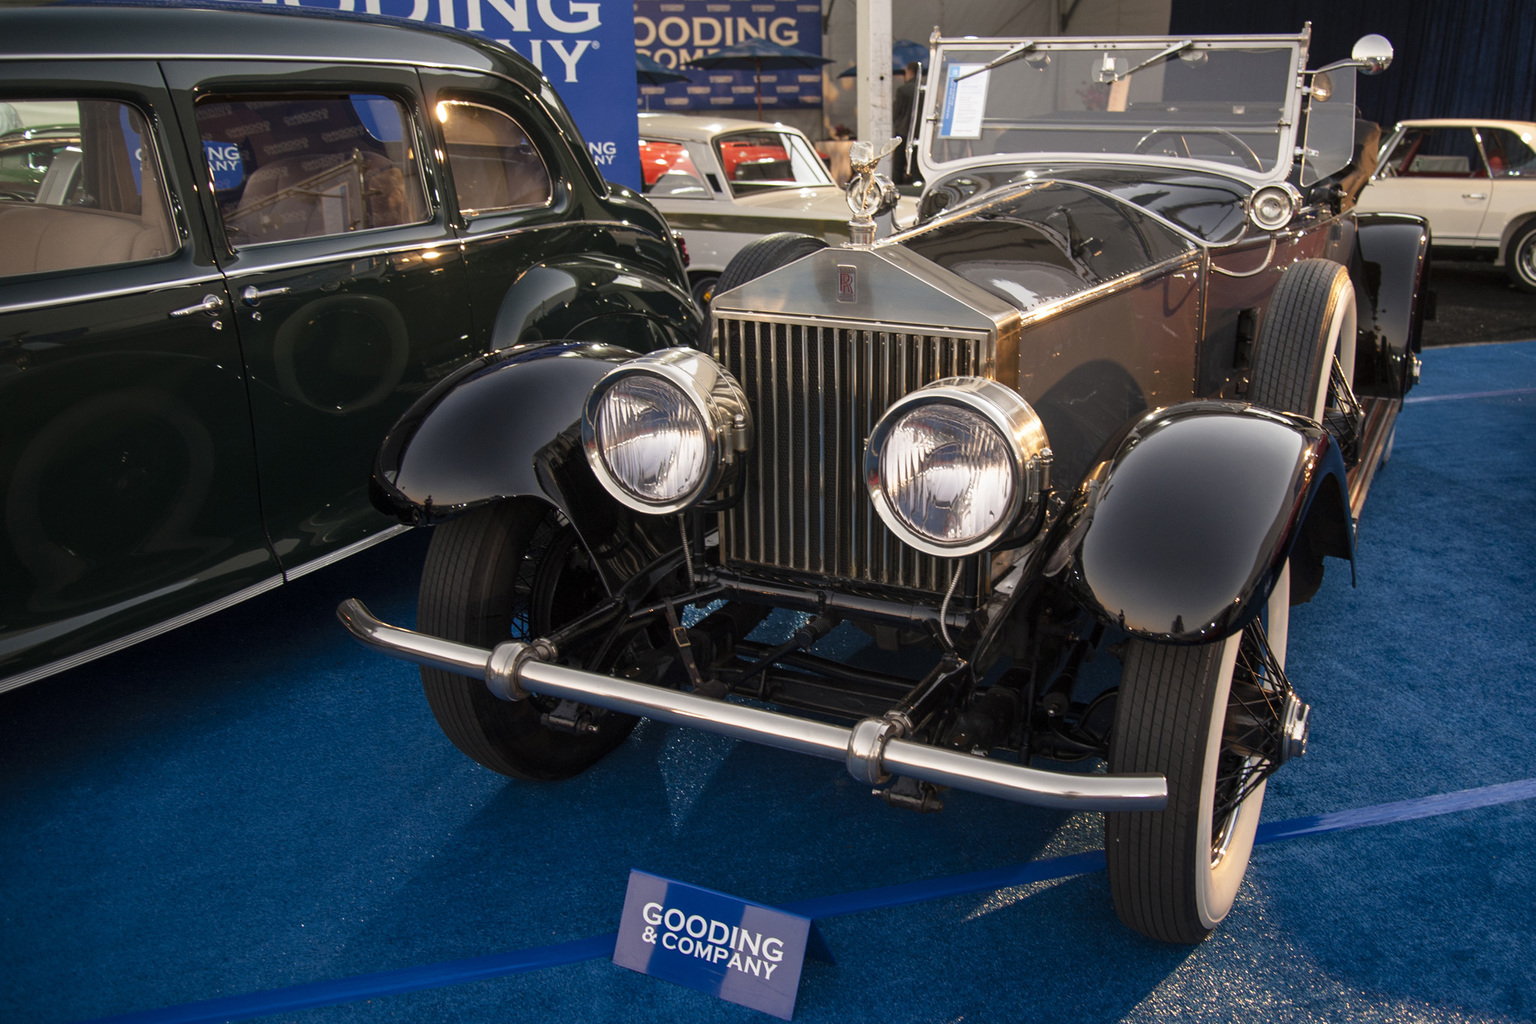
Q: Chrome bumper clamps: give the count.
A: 2